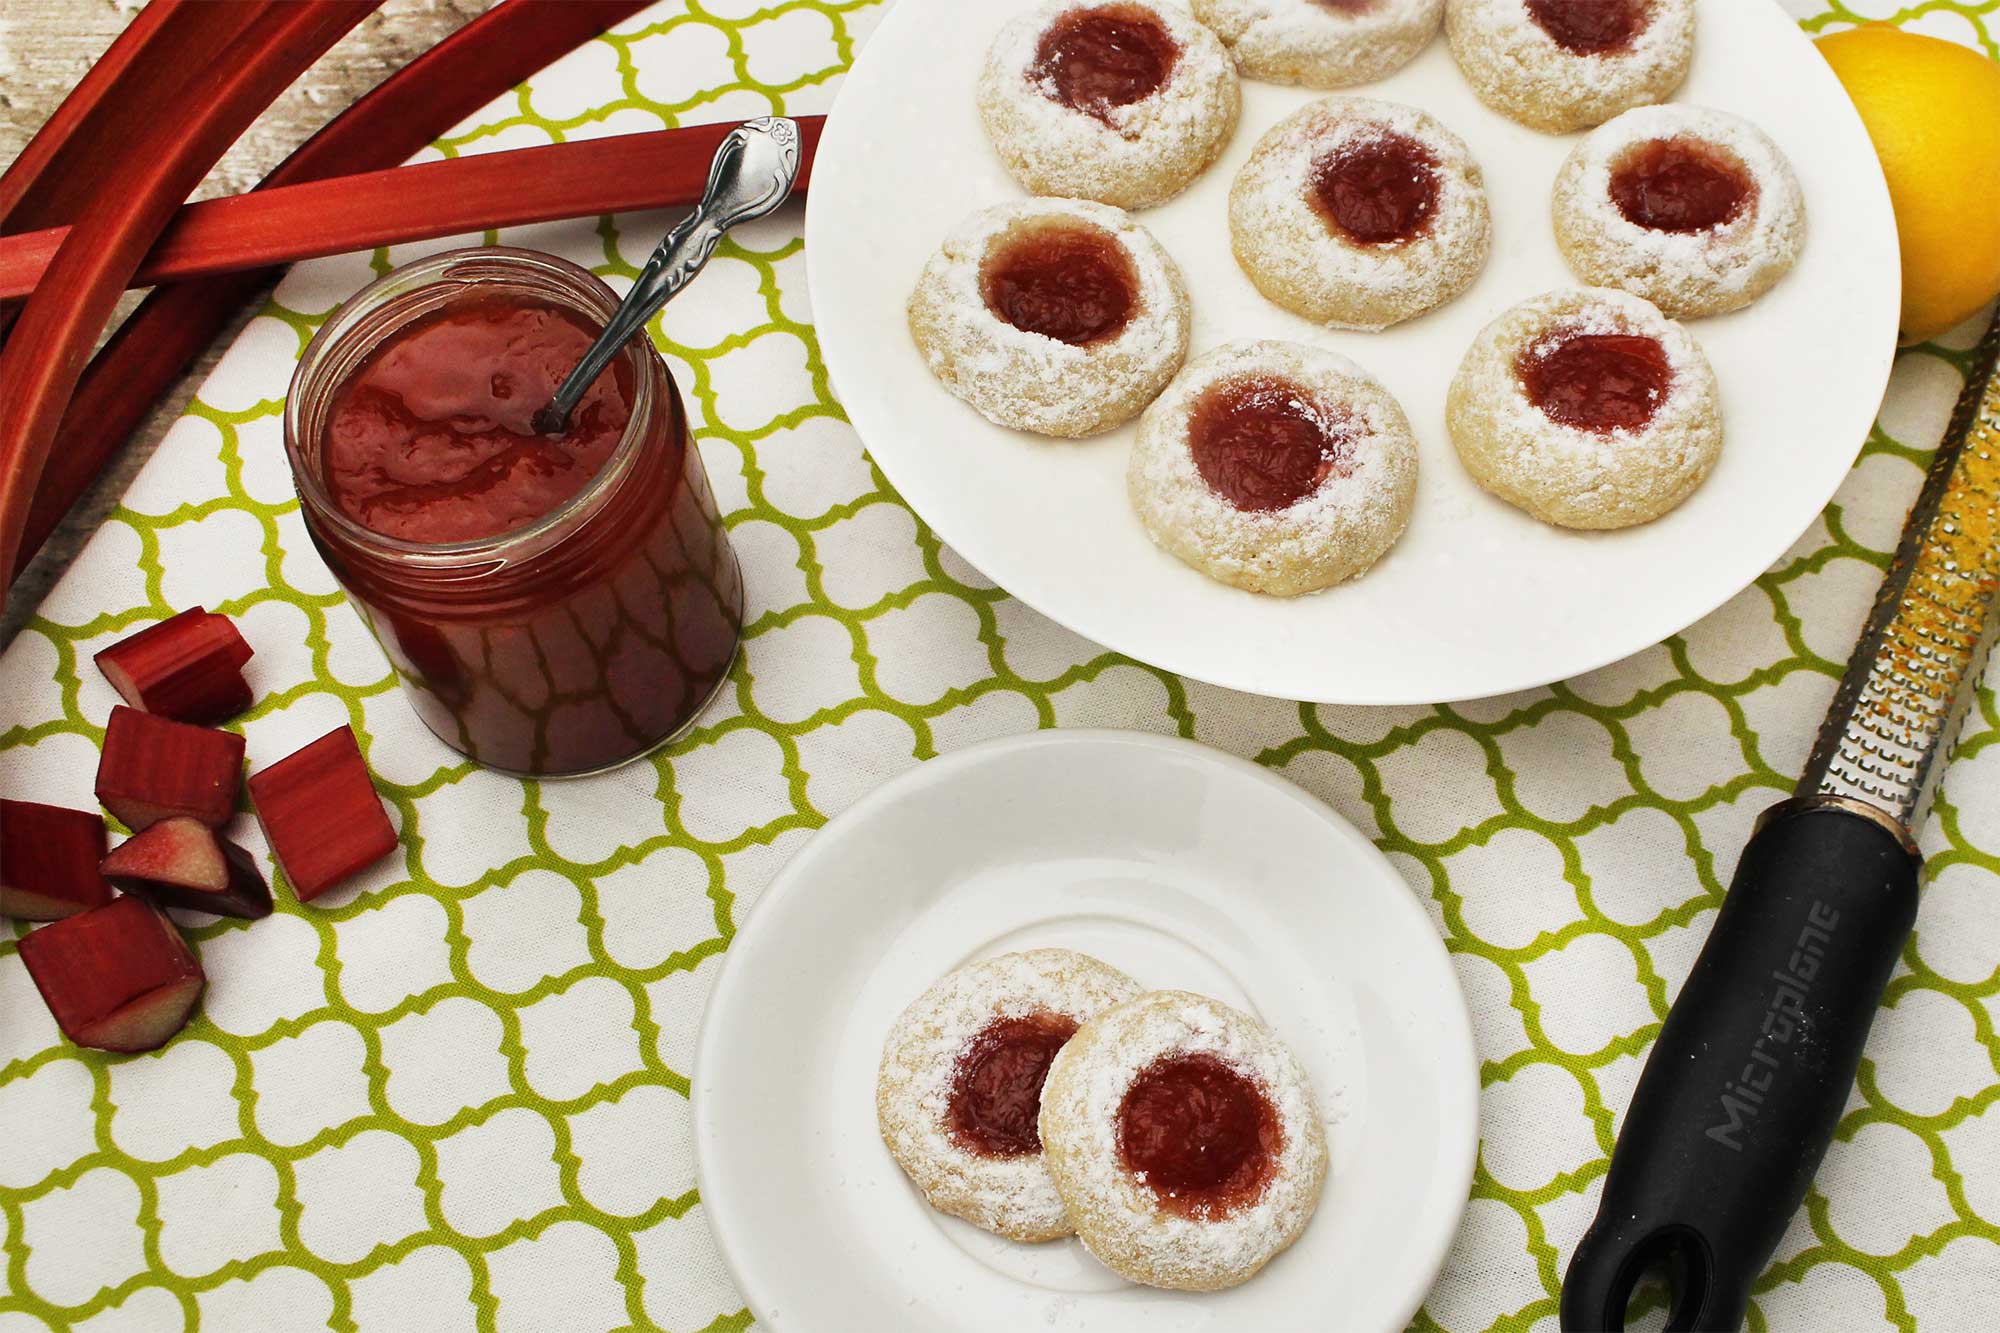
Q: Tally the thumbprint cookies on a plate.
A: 10